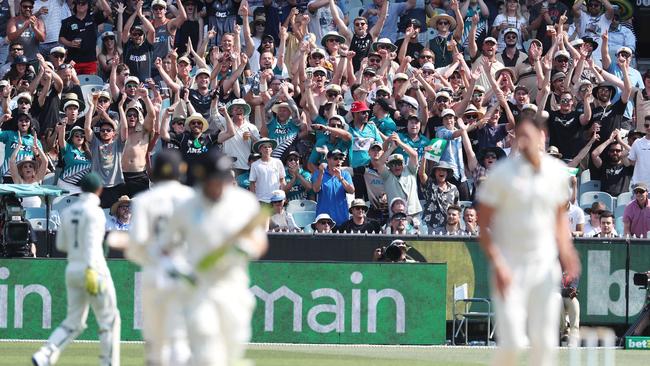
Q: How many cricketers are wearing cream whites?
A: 4